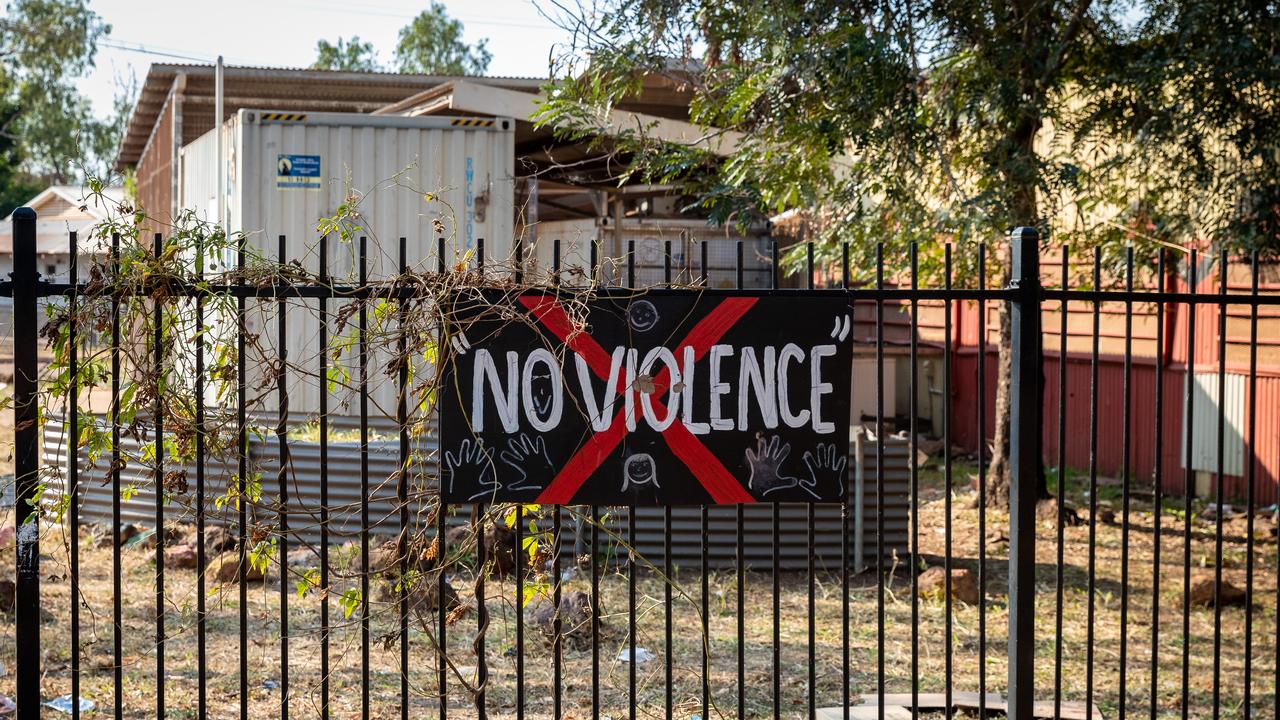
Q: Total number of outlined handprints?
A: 4